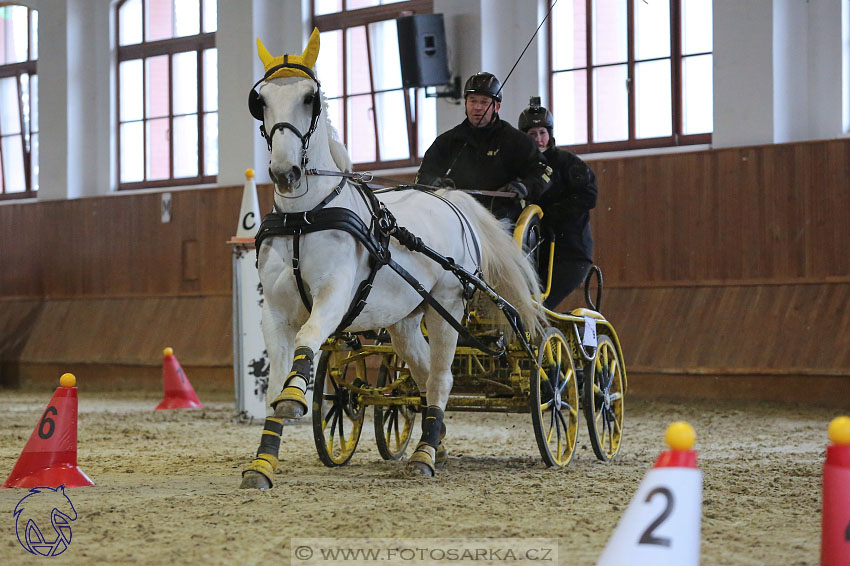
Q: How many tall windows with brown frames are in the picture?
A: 4